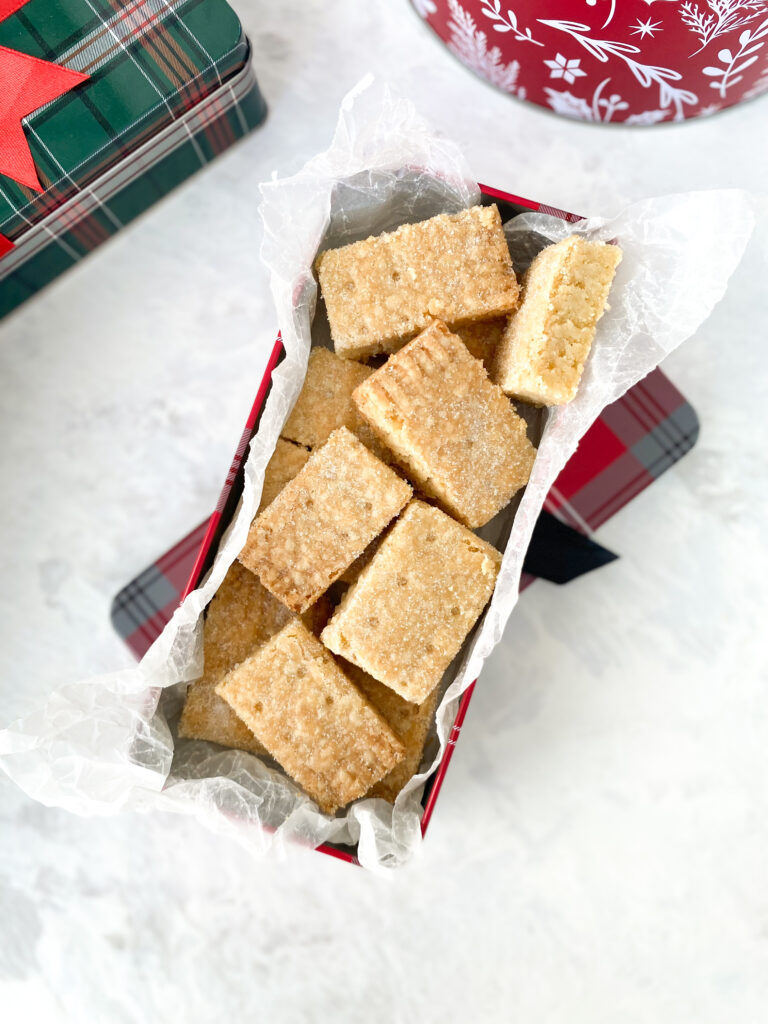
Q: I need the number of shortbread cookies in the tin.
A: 11